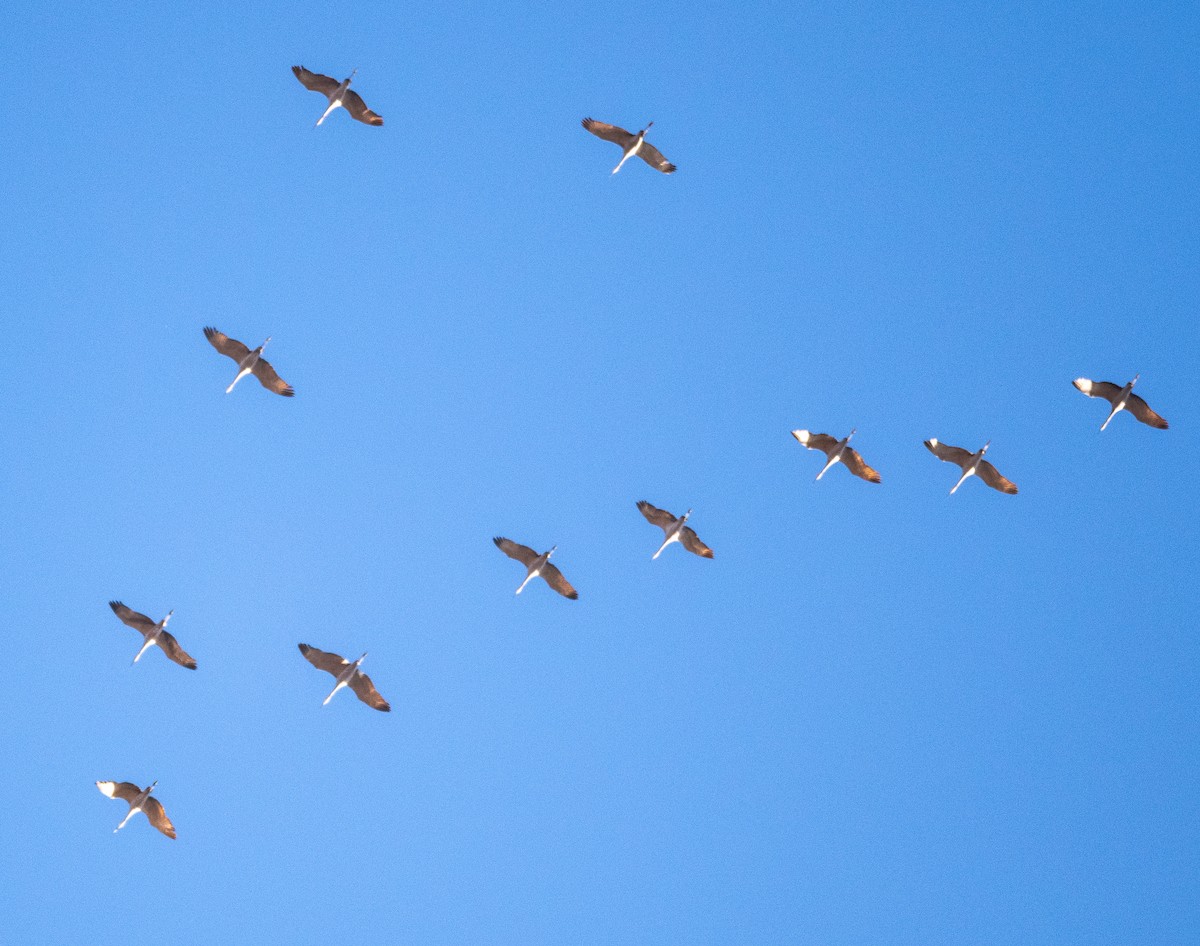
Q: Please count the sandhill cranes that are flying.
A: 11